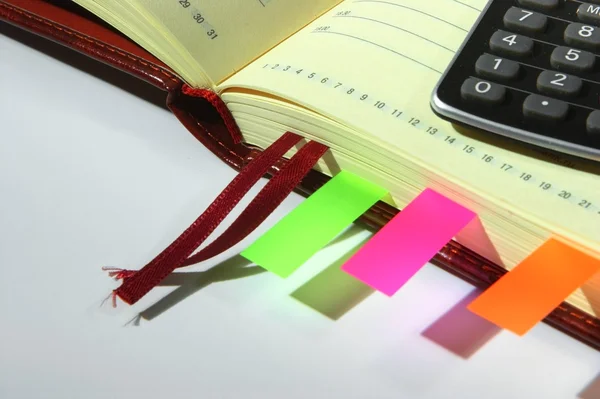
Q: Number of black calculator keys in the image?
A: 11